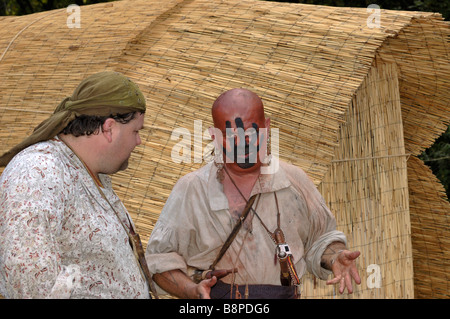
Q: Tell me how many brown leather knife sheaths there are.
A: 1